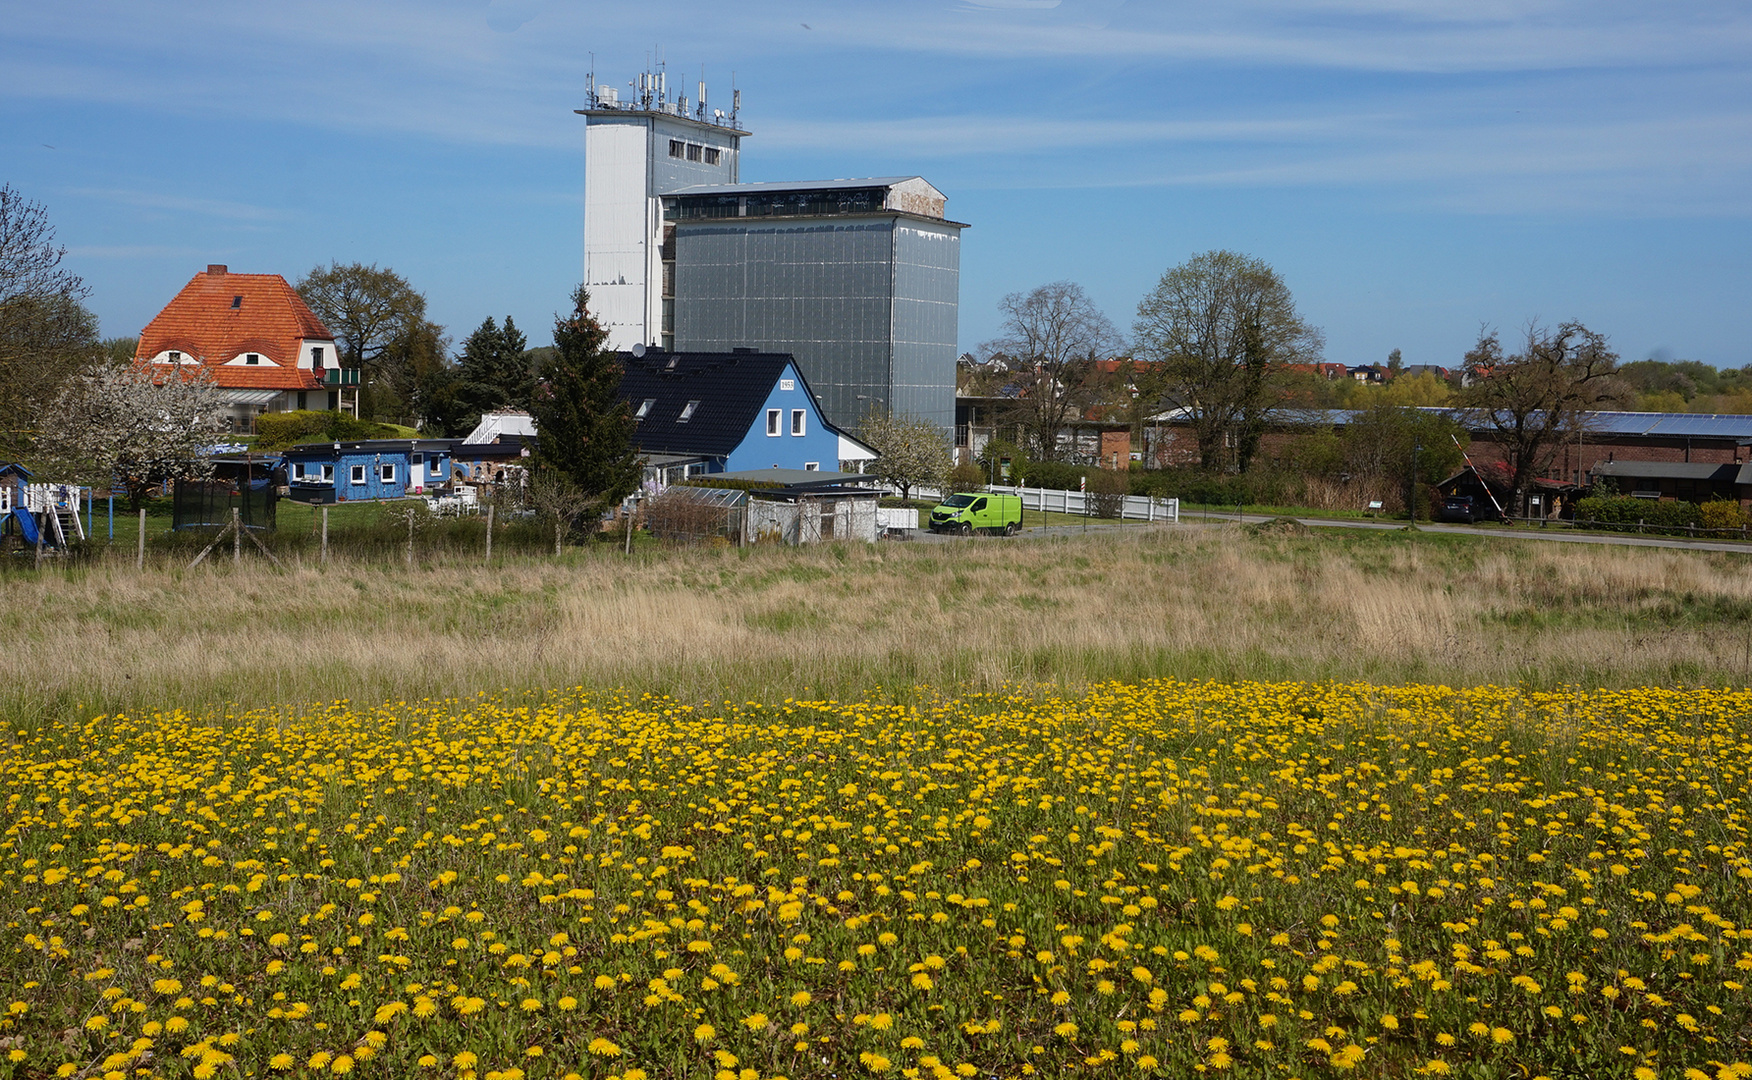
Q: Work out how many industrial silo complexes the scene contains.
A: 1